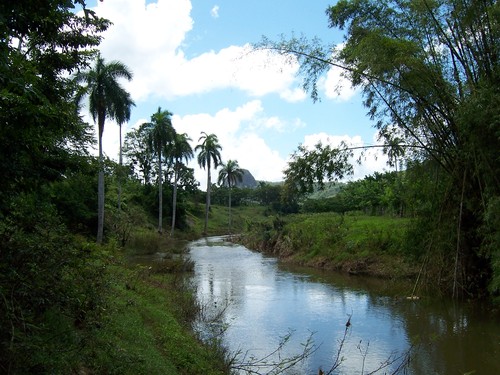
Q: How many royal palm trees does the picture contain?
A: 6